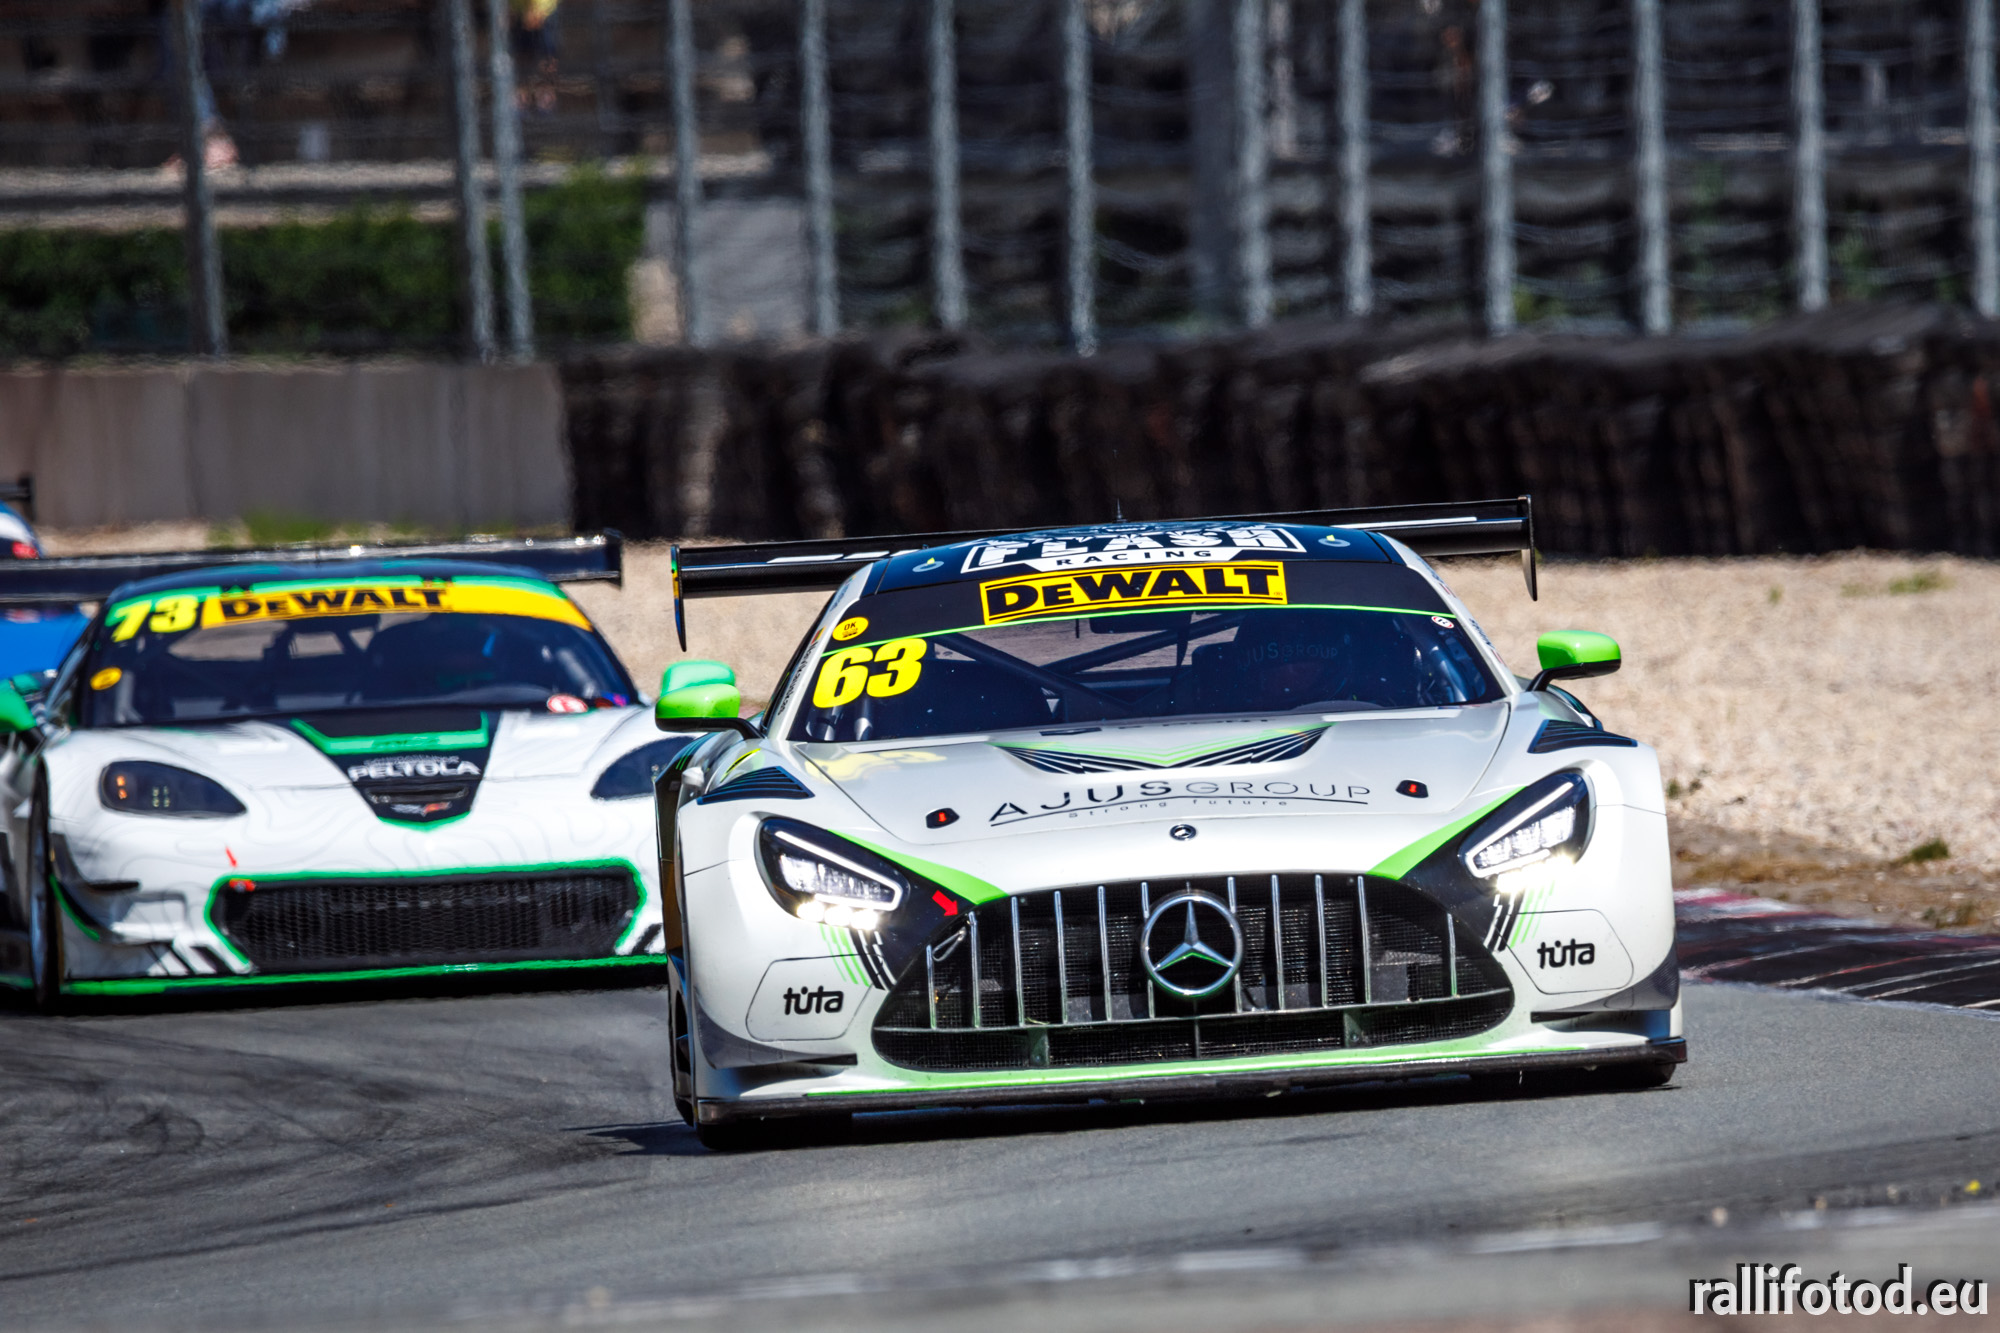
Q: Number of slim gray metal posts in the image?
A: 13